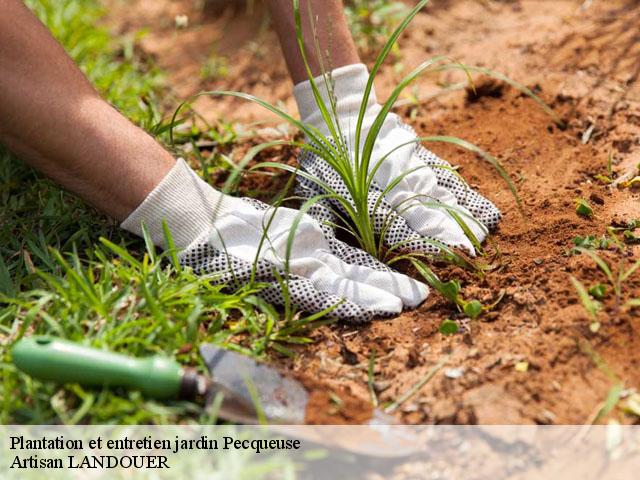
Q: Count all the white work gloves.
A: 2